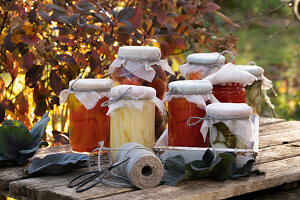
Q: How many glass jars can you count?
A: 8